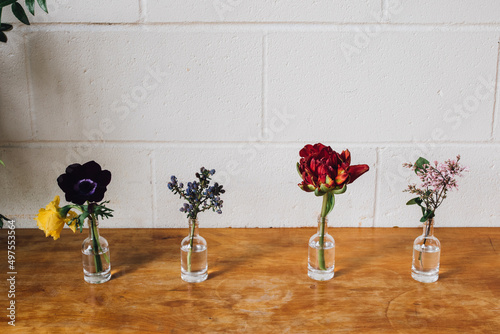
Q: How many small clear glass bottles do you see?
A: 4